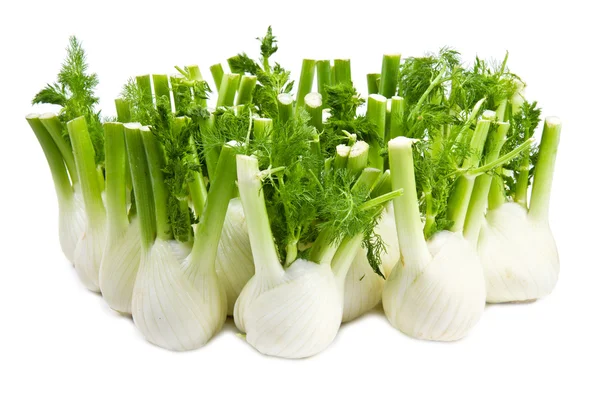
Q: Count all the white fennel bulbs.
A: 9